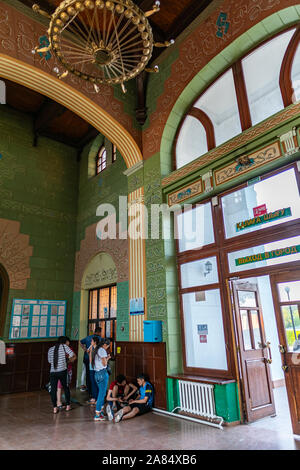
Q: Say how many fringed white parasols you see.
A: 0